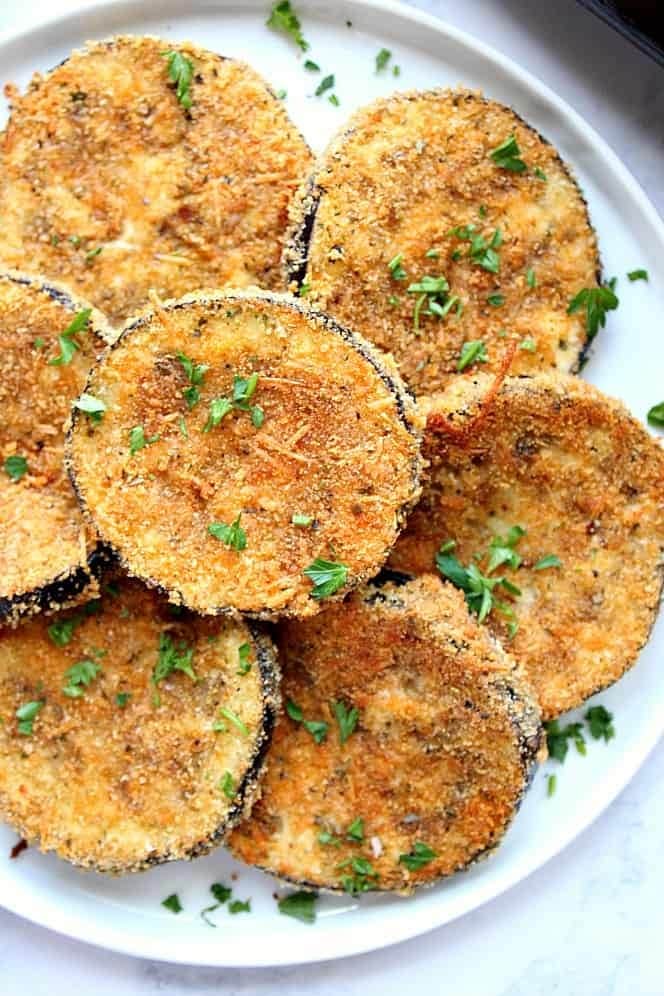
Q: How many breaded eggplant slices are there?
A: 7